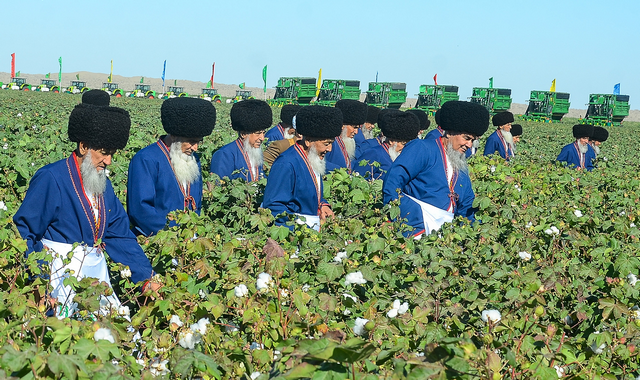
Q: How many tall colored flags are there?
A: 12